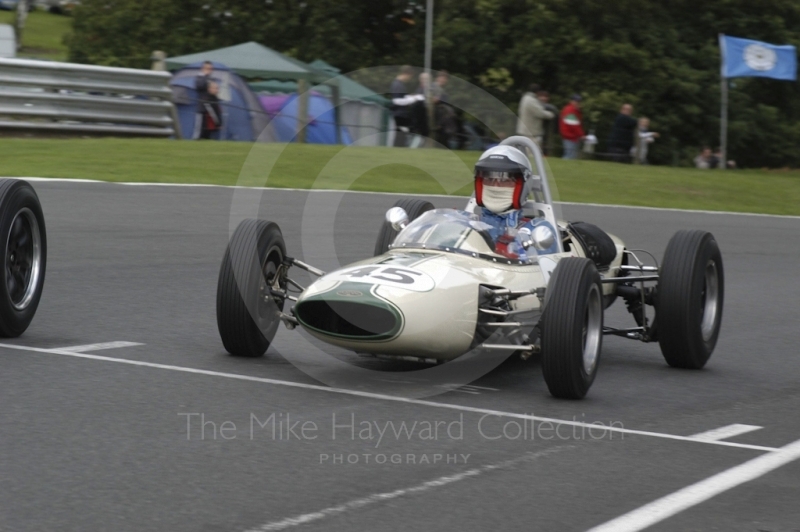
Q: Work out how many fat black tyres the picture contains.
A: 5